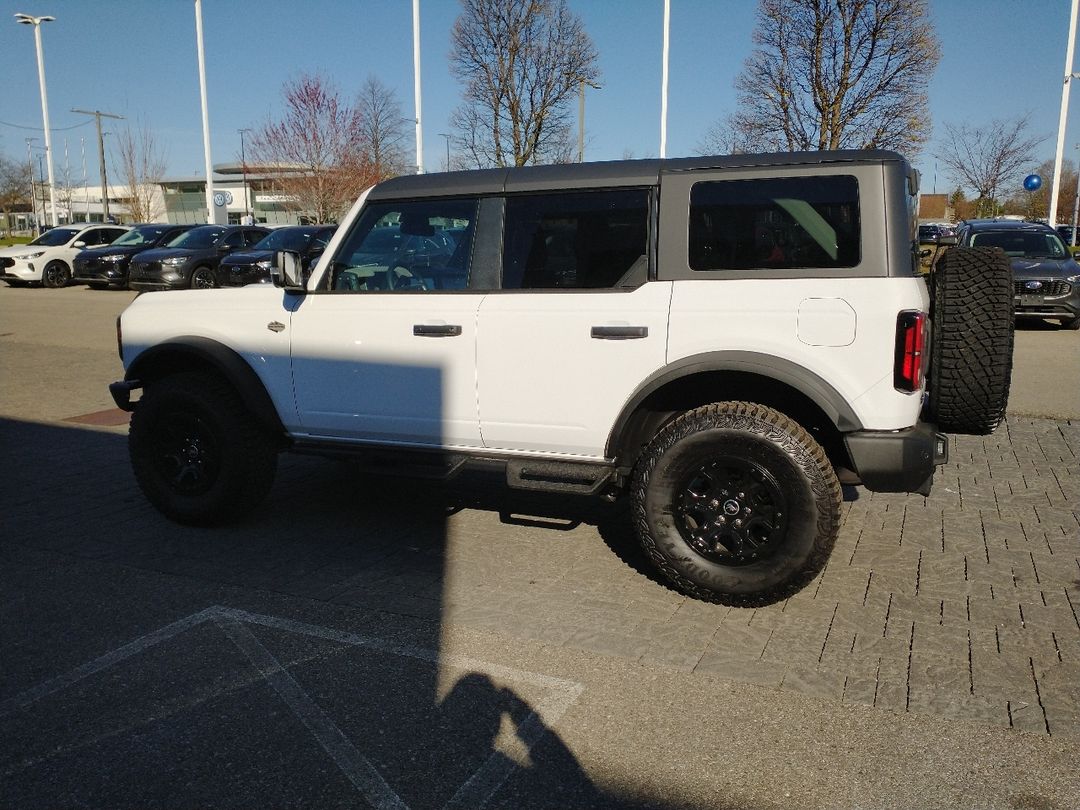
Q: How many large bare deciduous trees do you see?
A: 2